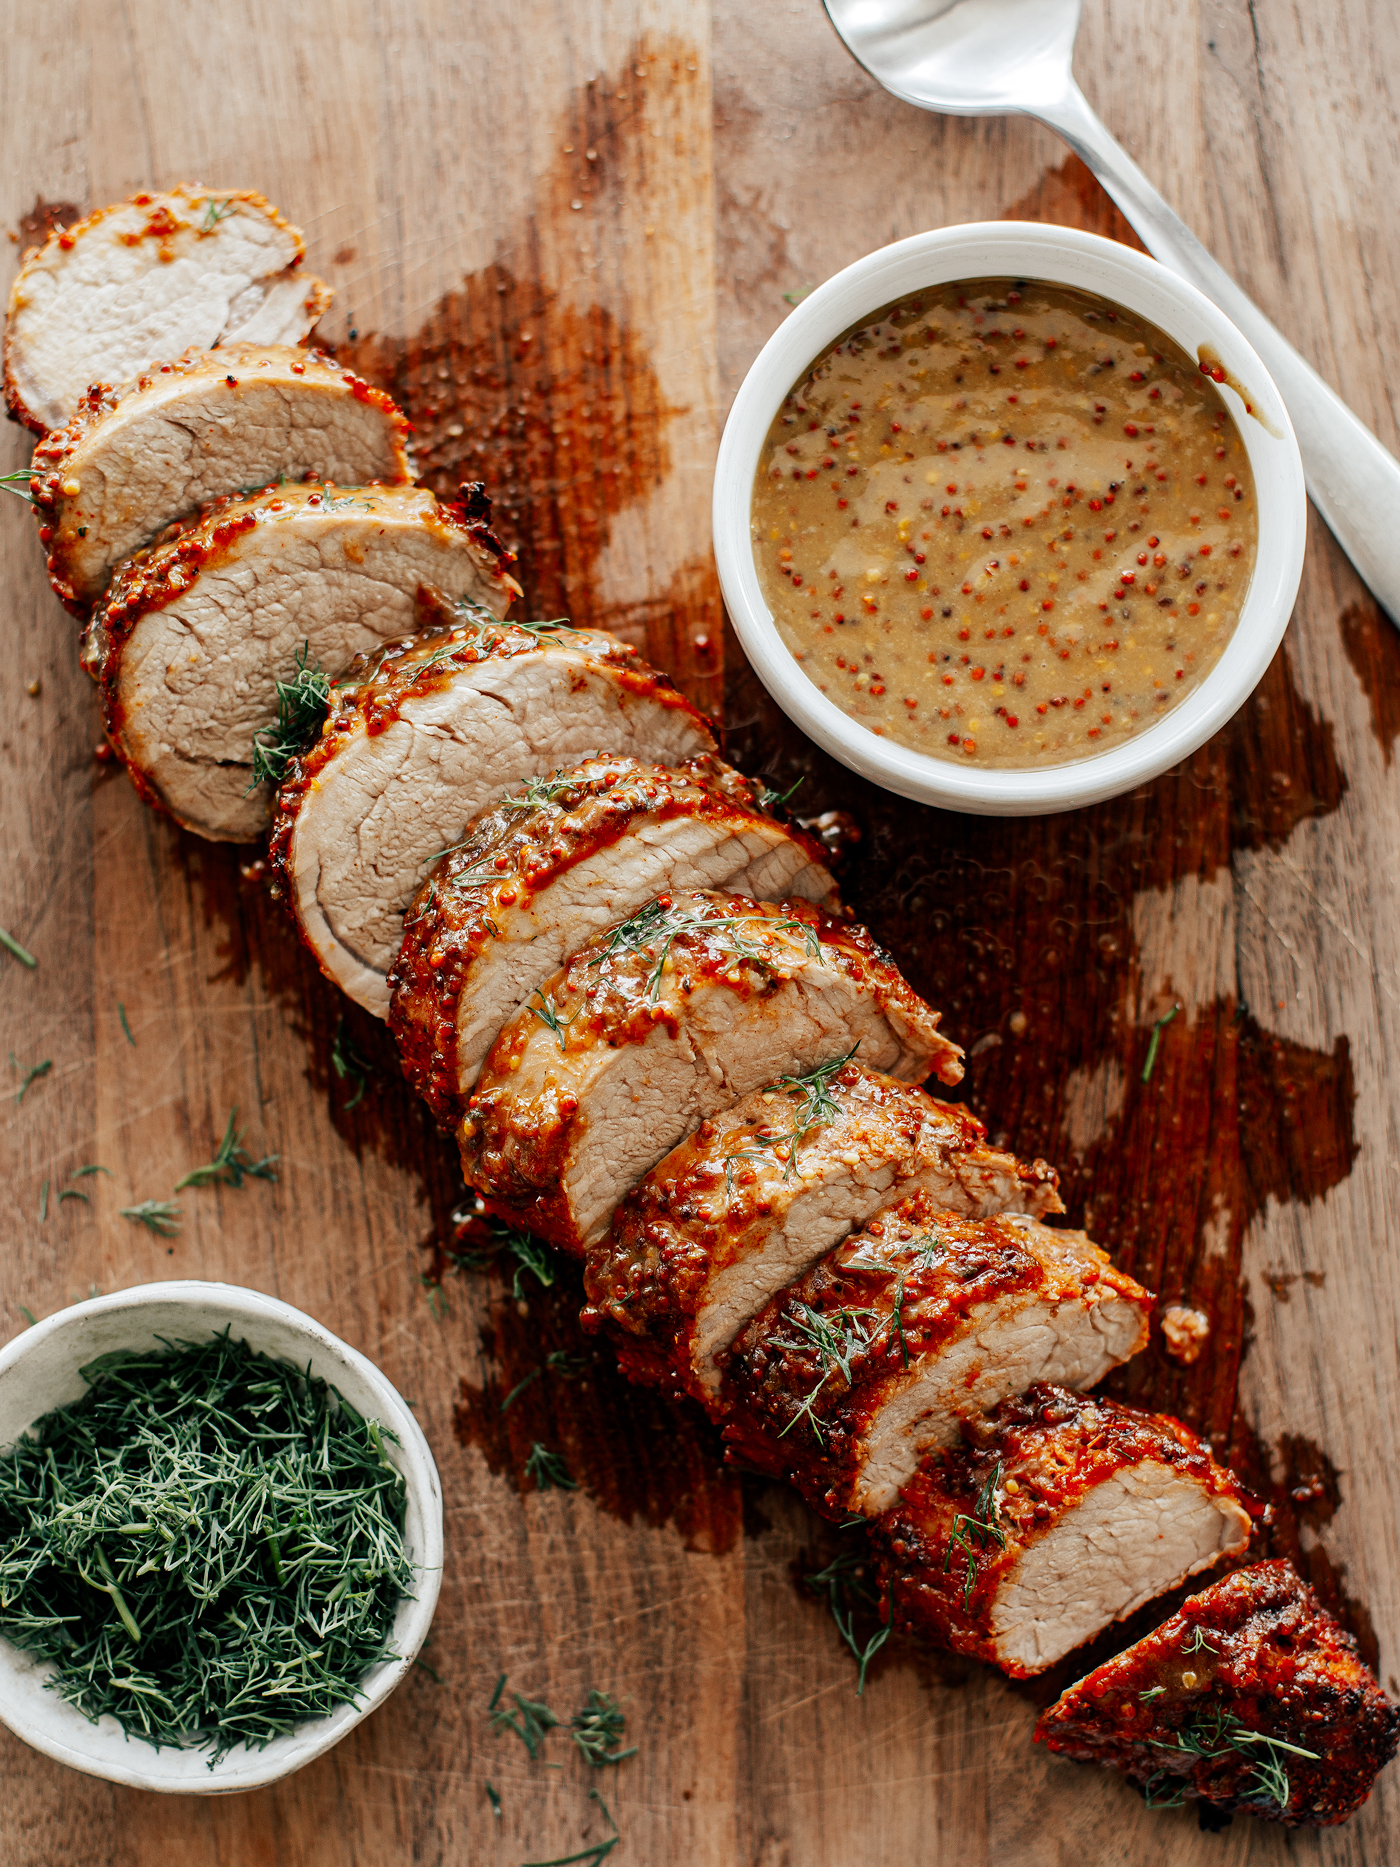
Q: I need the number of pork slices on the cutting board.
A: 10